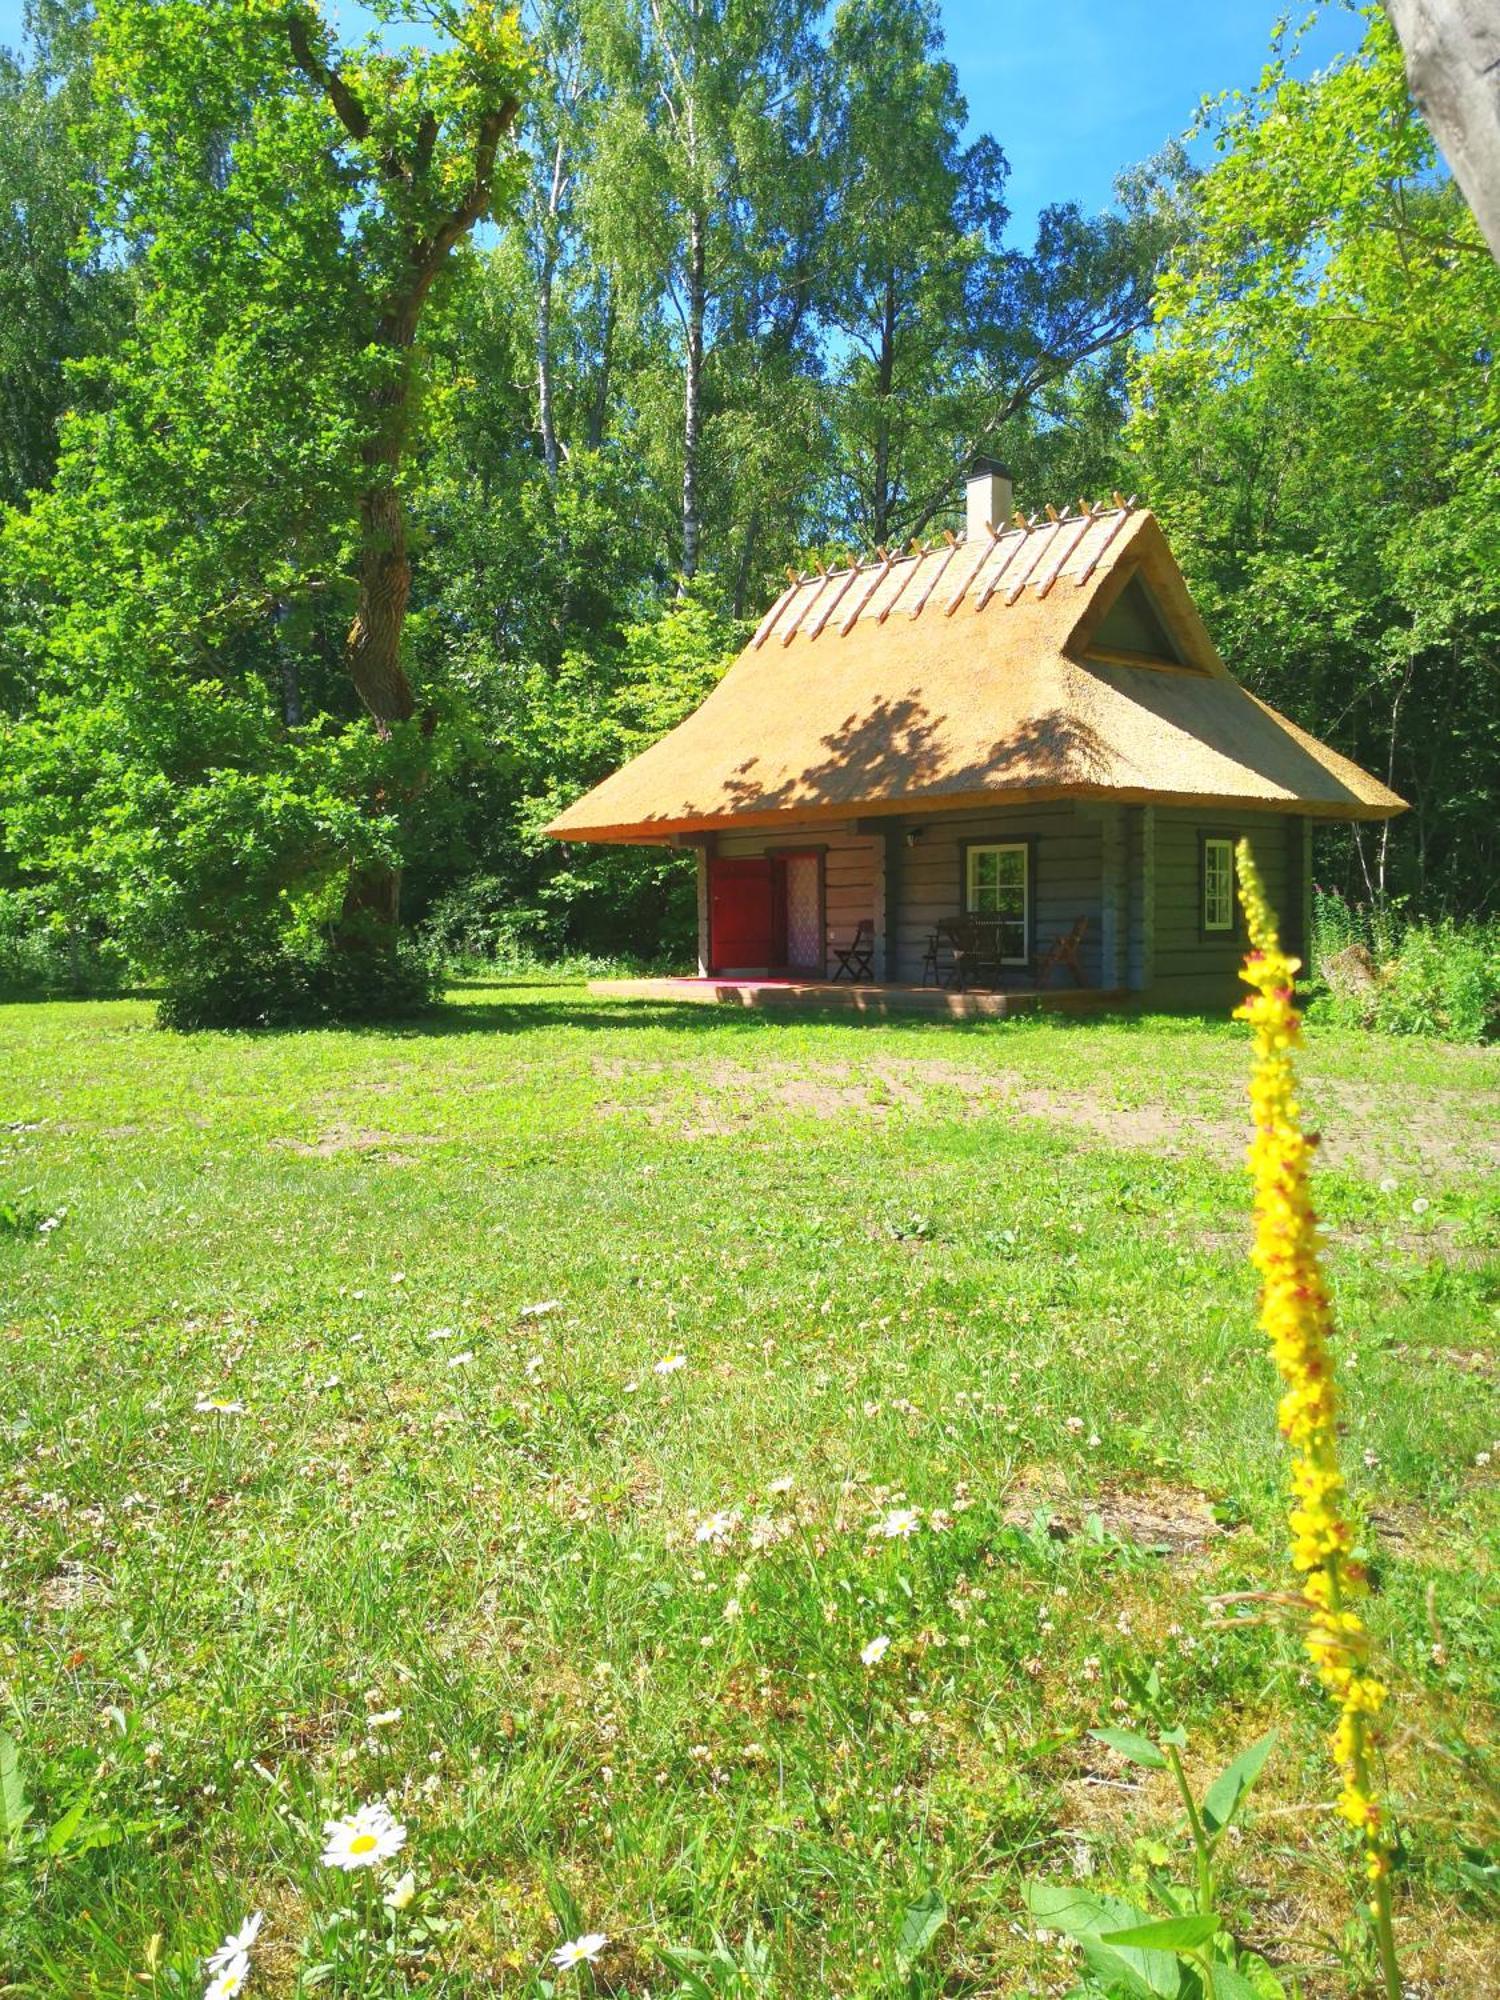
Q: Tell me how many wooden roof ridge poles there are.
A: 11